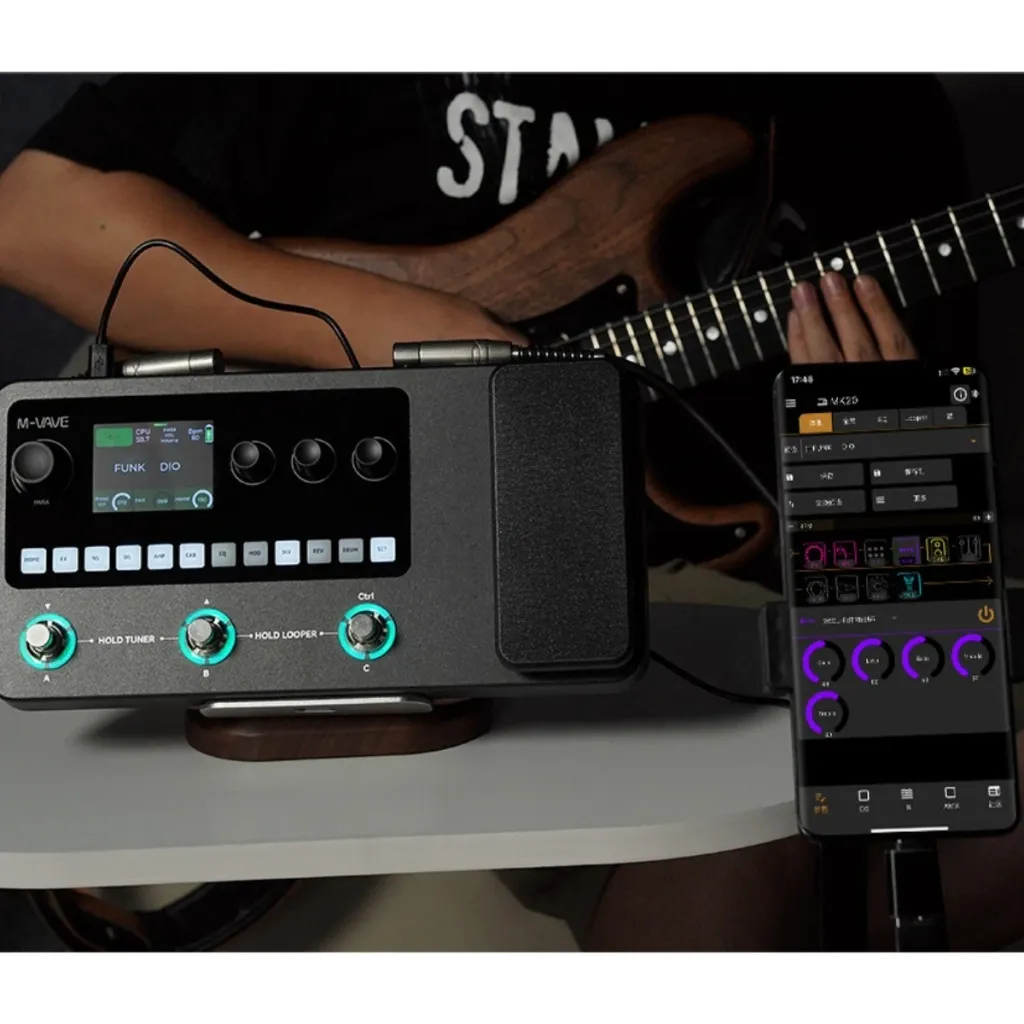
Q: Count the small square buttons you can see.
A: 12